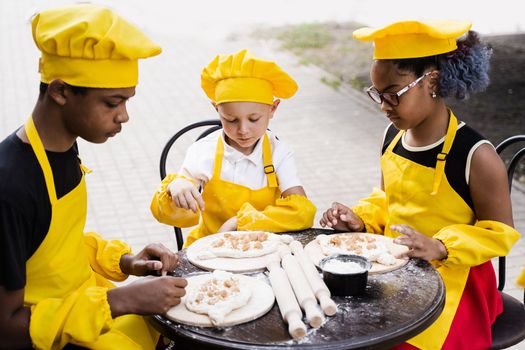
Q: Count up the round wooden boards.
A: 3